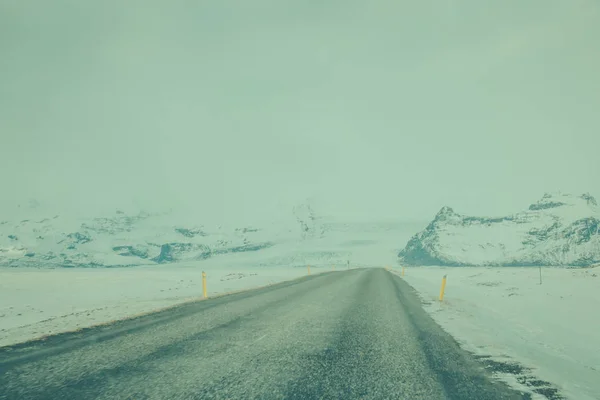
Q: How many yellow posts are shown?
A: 2